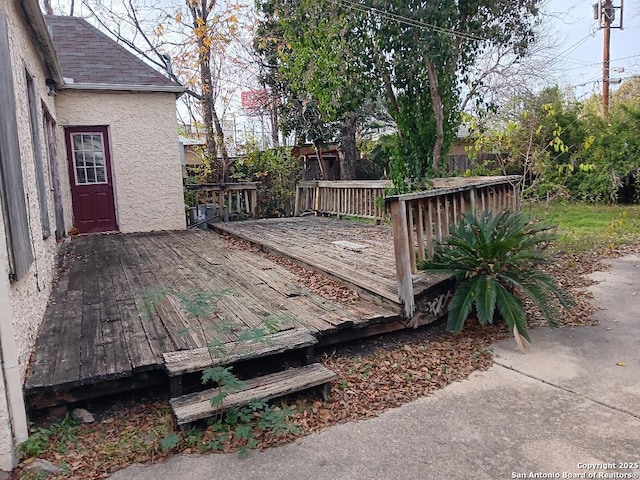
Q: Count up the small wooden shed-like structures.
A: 1